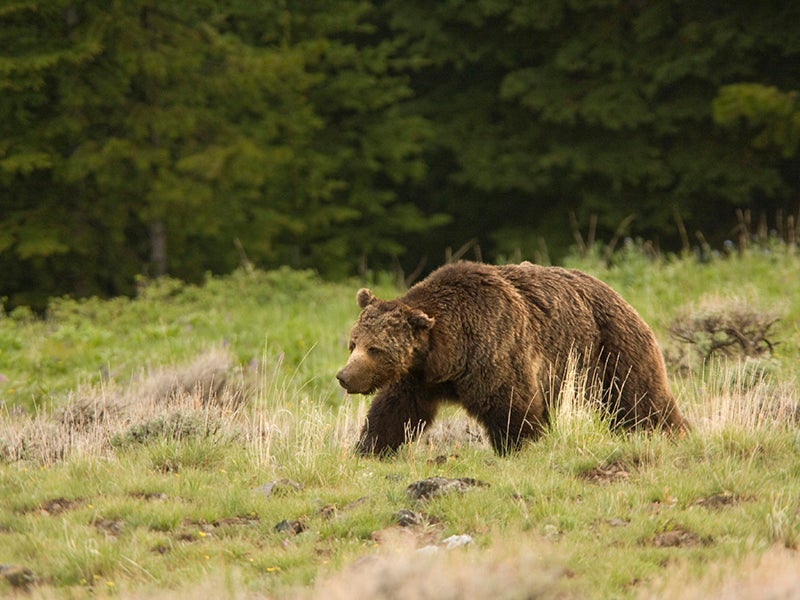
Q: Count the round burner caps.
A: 0